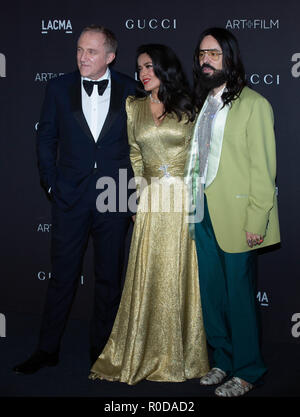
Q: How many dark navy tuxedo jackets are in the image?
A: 1